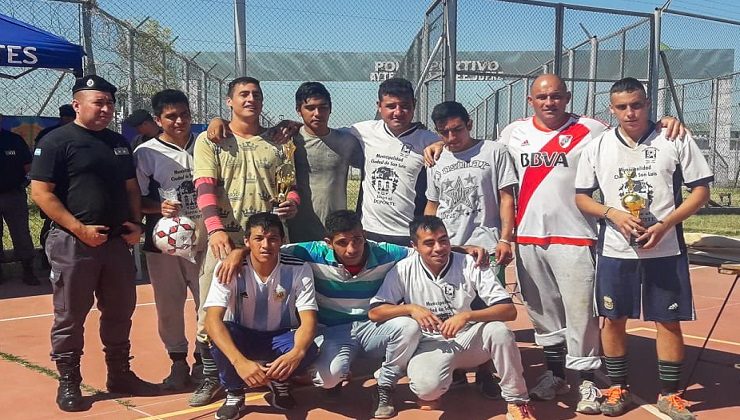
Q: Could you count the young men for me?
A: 9